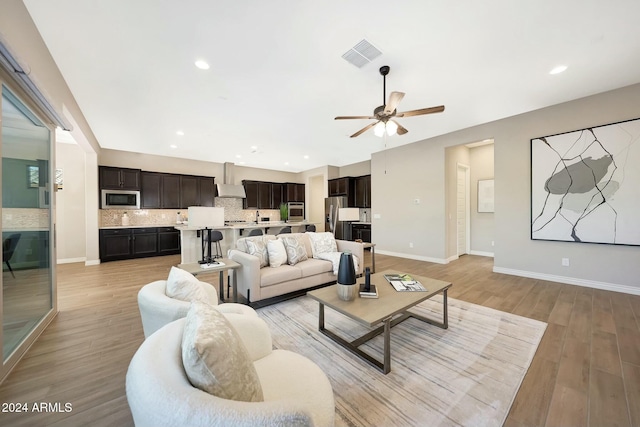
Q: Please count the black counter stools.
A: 4